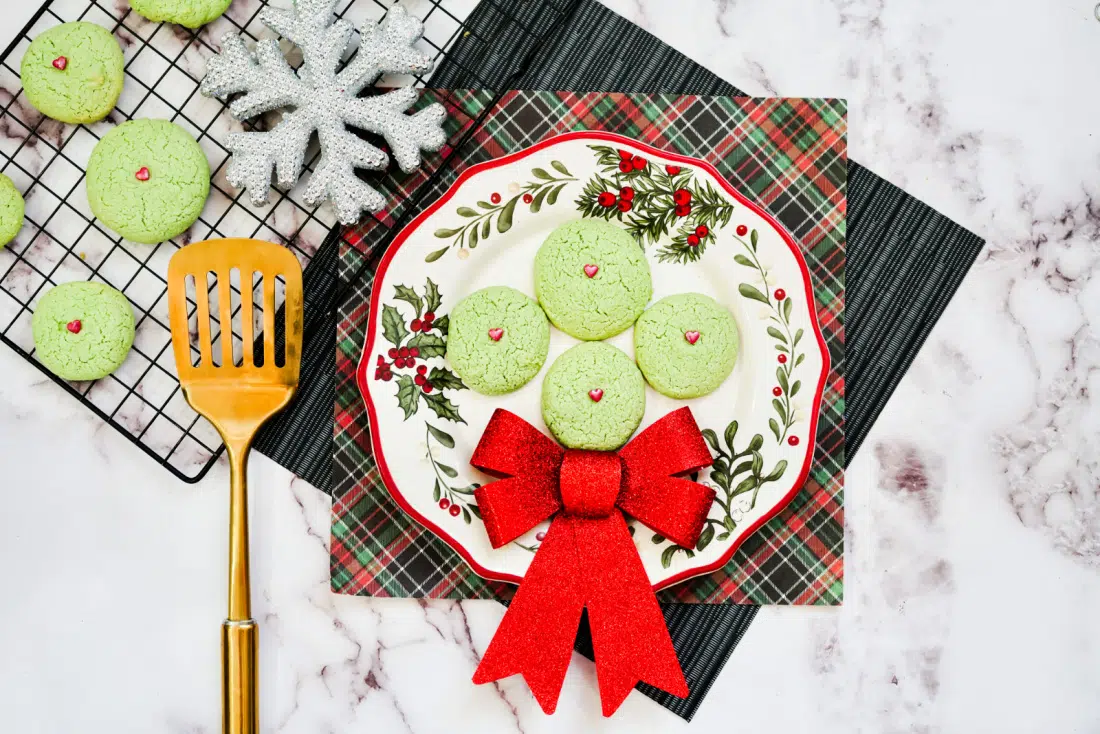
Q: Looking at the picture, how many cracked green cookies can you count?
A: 9